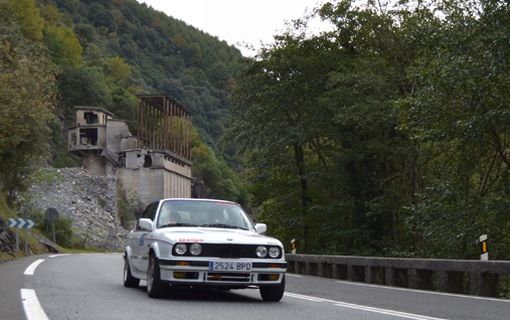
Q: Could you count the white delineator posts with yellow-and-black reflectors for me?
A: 2